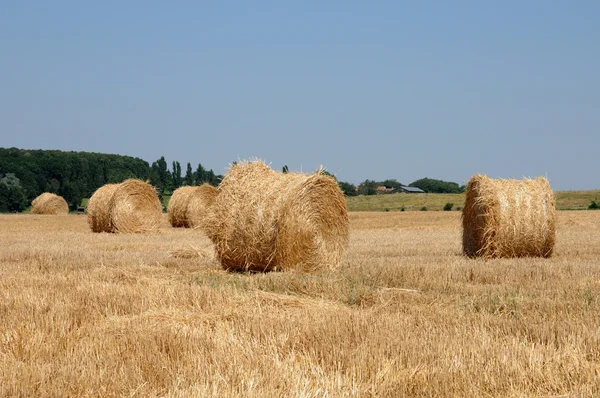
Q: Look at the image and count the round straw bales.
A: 5